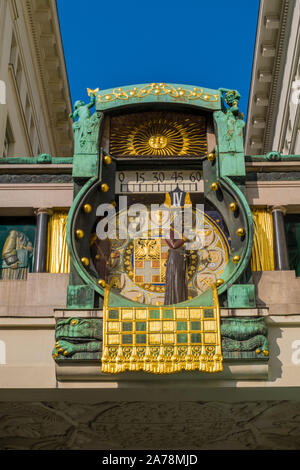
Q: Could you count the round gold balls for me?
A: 12